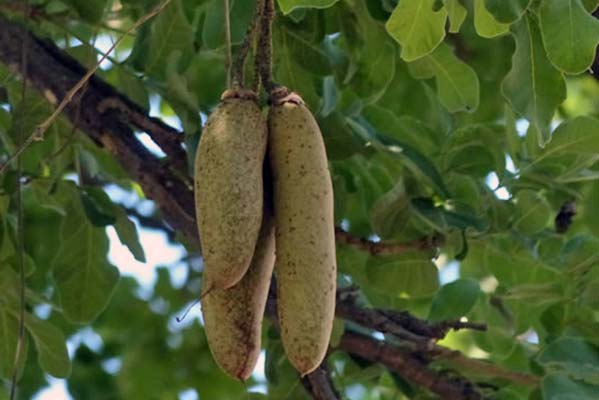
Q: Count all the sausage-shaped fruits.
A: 3